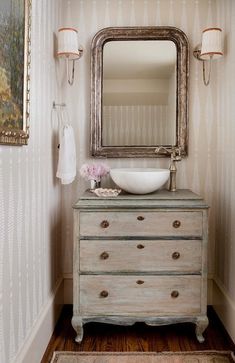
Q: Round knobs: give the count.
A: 6